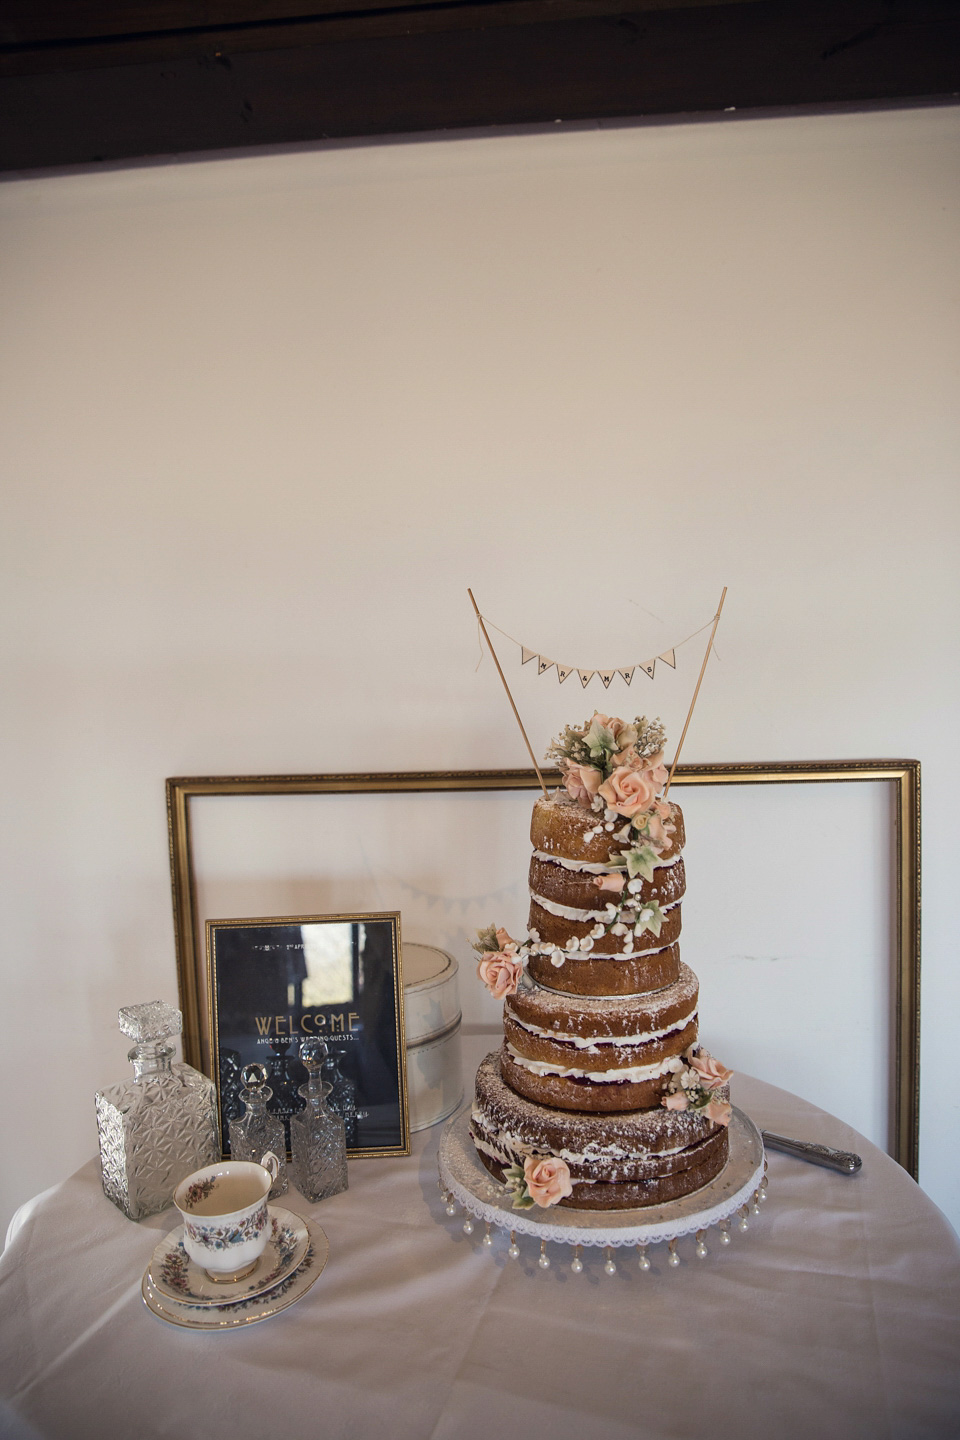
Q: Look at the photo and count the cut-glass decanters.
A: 3